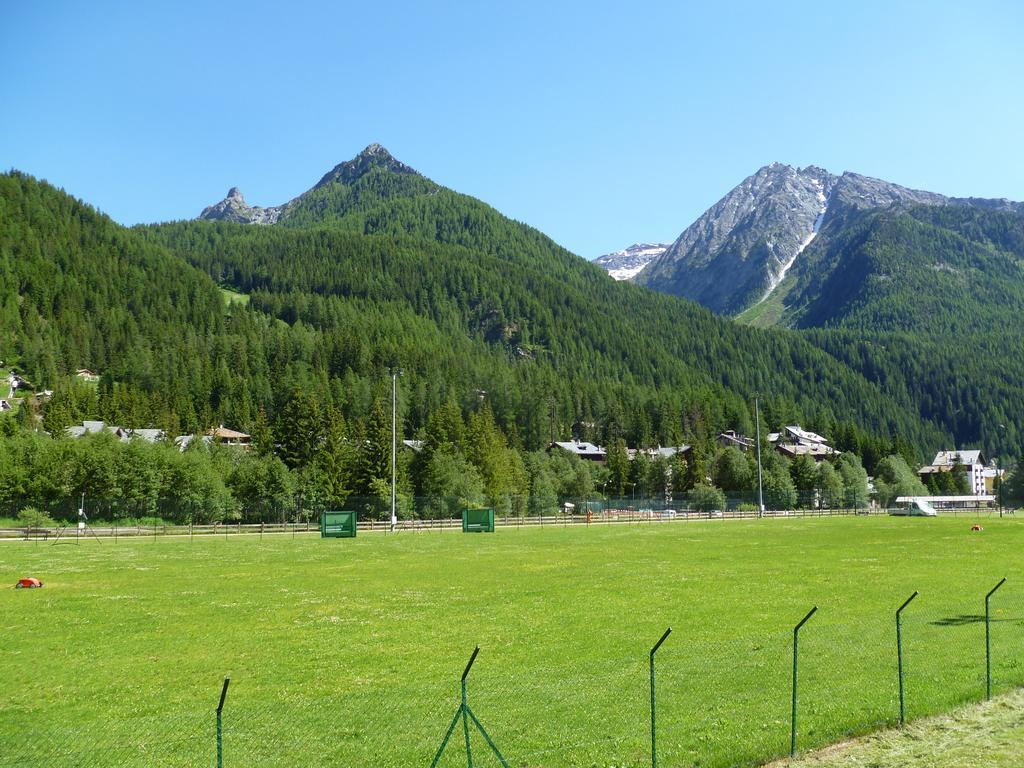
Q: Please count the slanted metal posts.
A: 6